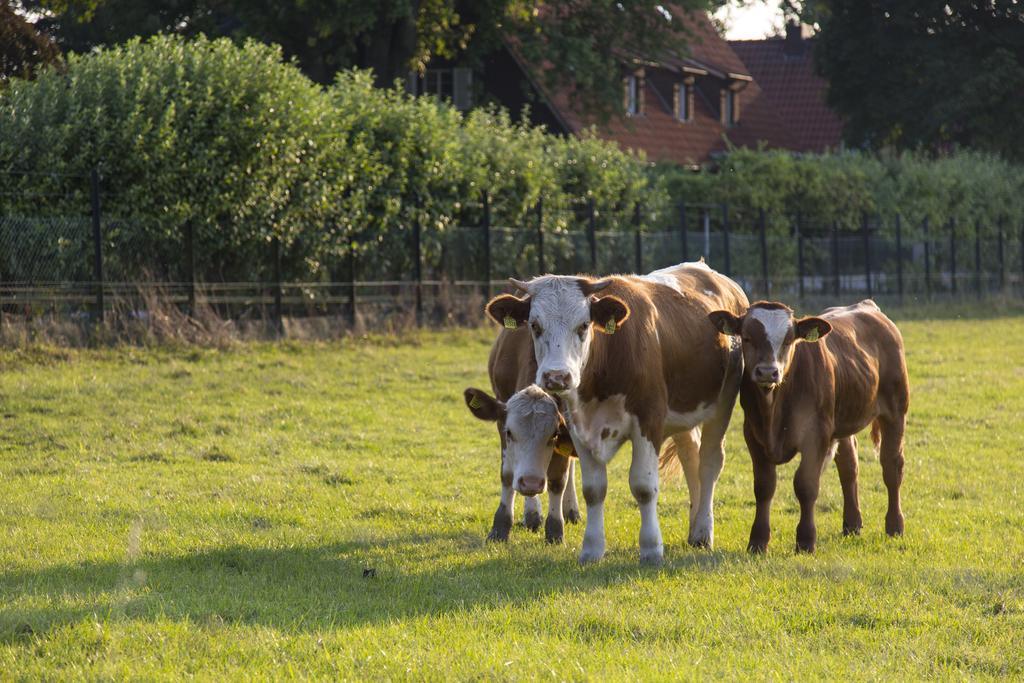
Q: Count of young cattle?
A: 2